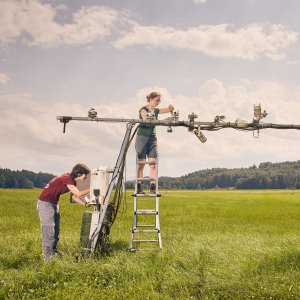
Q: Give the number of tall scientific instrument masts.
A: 1